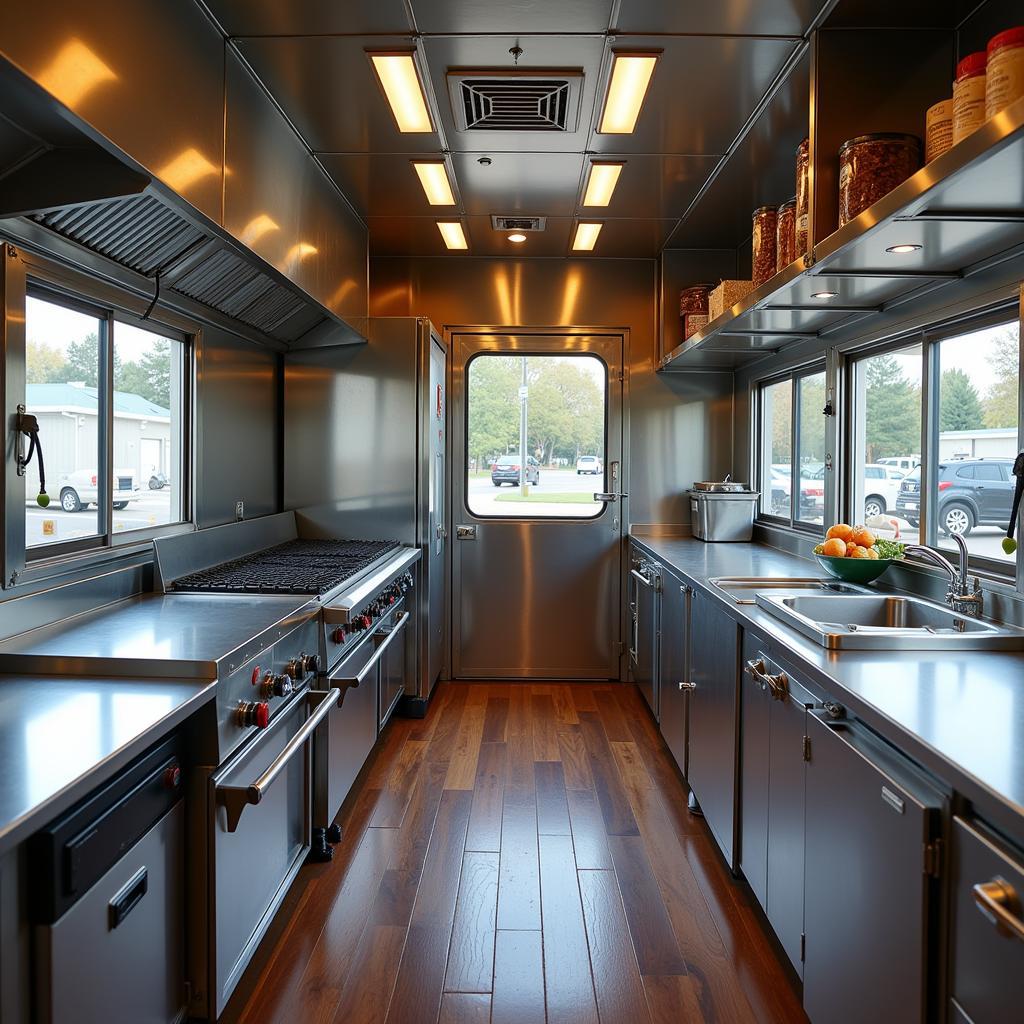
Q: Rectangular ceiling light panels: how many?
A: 6